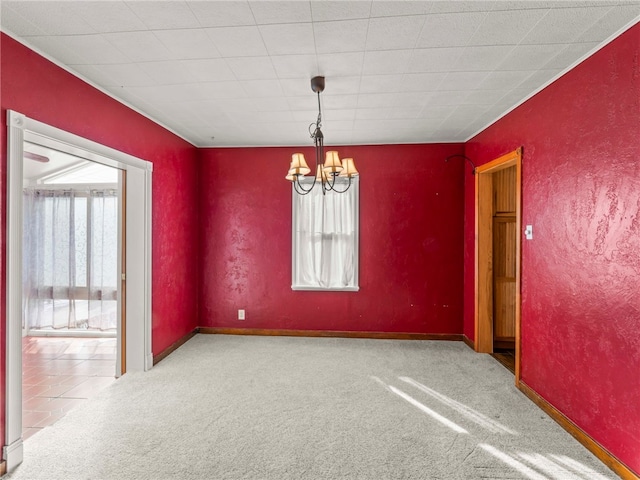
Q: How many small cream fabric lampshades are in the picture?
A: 5